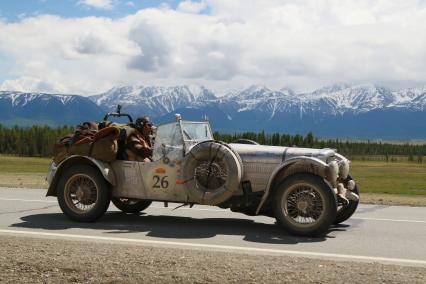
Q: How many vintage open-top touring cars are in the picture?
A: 1